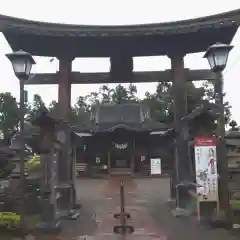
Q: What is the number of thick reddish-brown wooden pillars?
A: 2